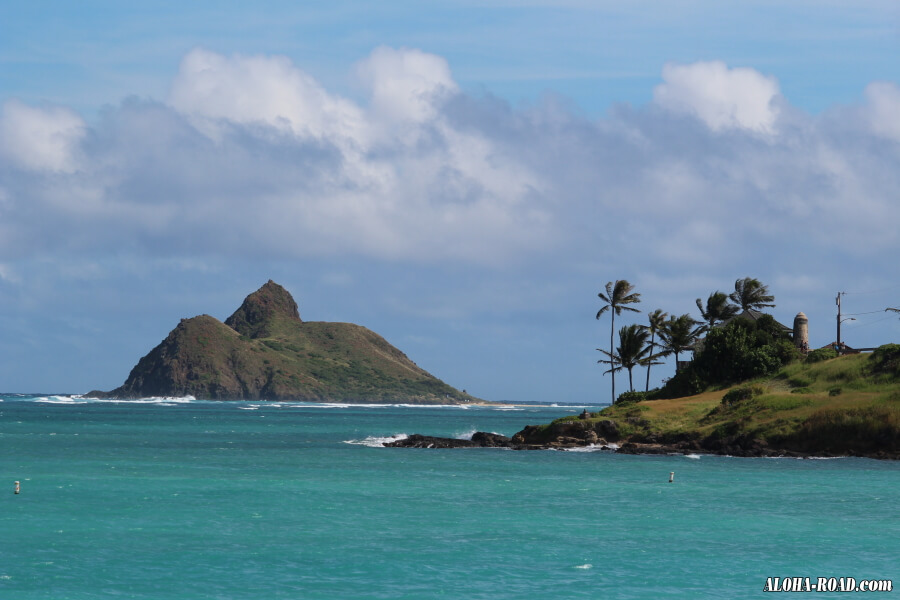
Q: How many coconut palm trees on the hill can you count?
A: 6